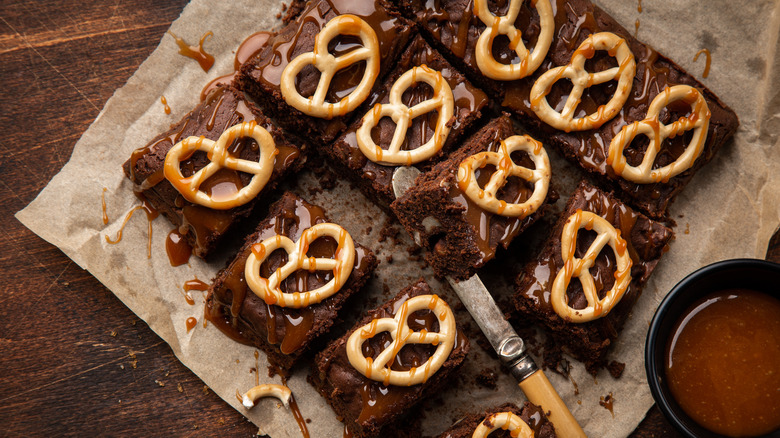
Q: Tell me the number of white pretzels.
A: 11